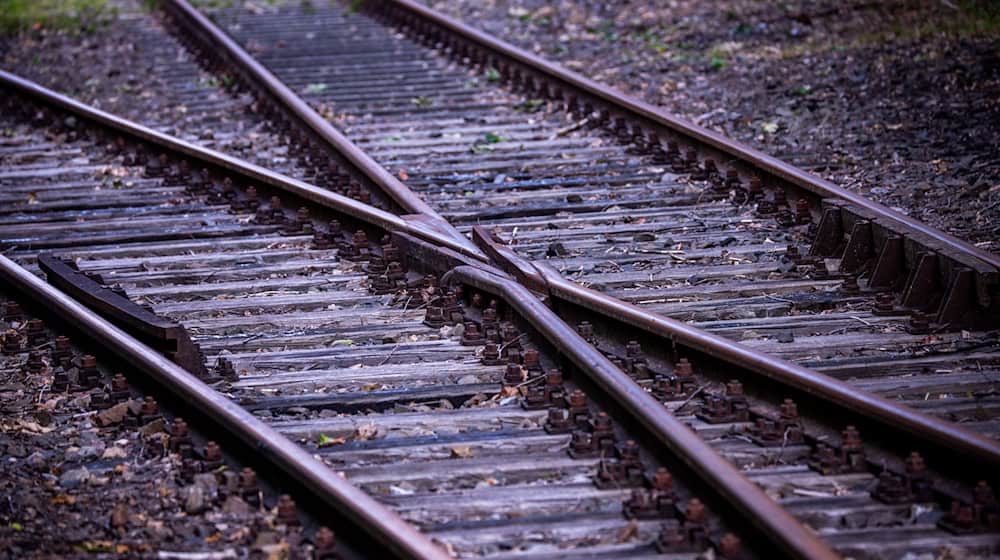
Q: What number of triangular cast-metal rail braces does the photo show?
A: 5